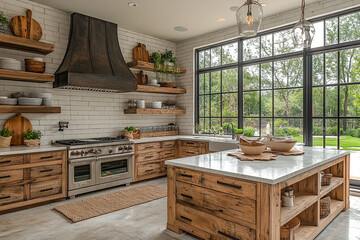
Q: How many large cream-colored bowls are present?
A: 2